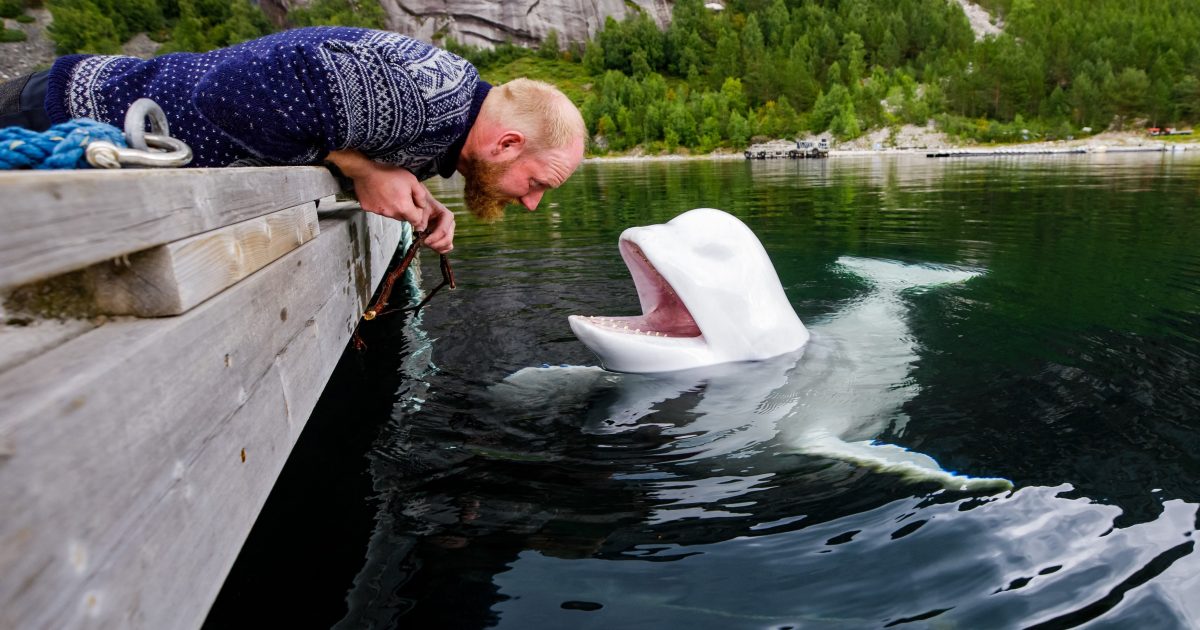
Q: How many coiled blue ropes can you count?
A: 1